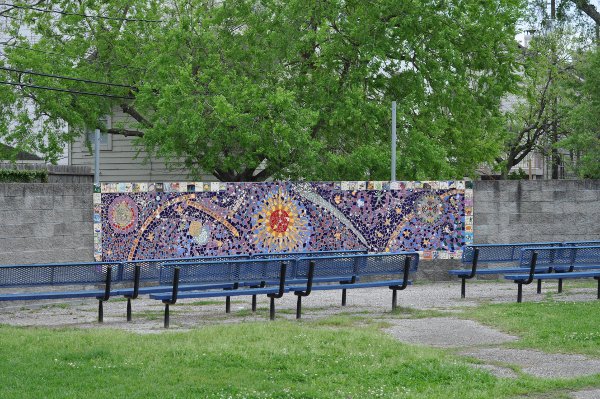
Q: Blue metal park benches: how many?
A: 8